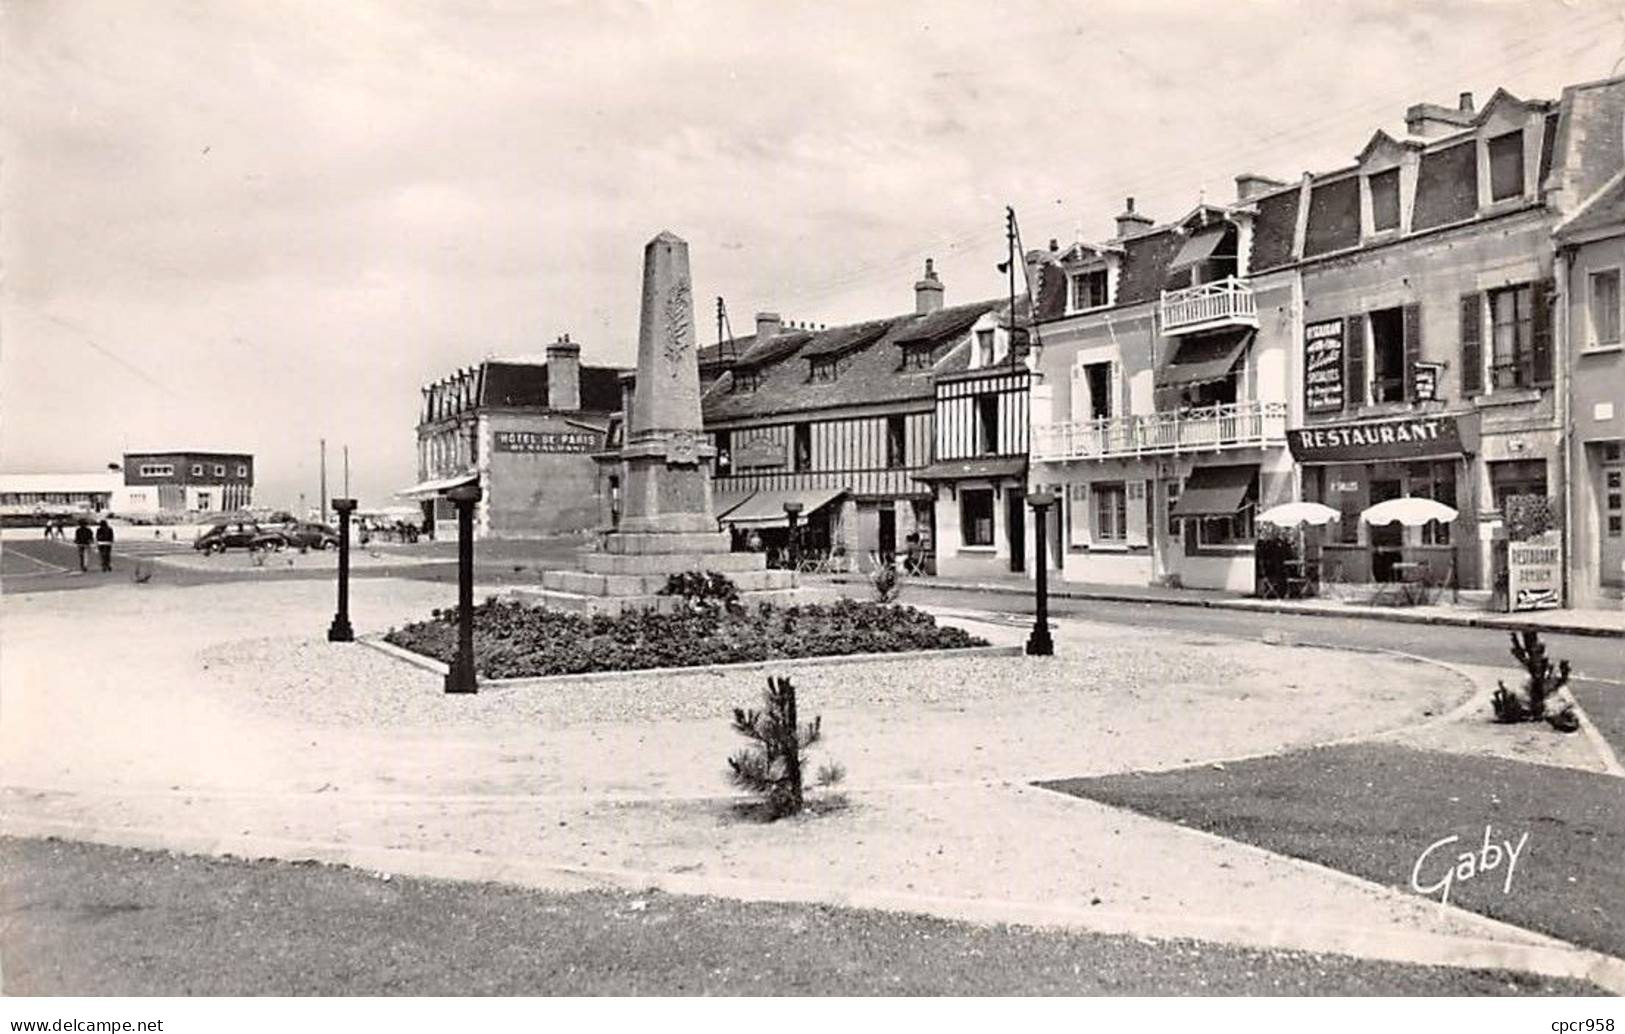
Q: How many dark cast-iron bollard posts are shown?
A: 4